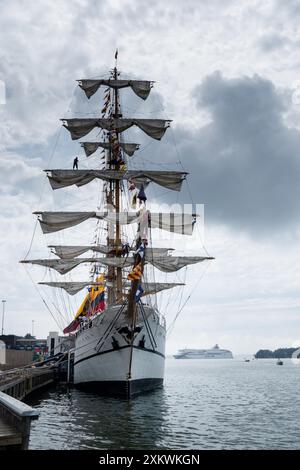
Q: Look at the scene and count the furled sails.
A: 8